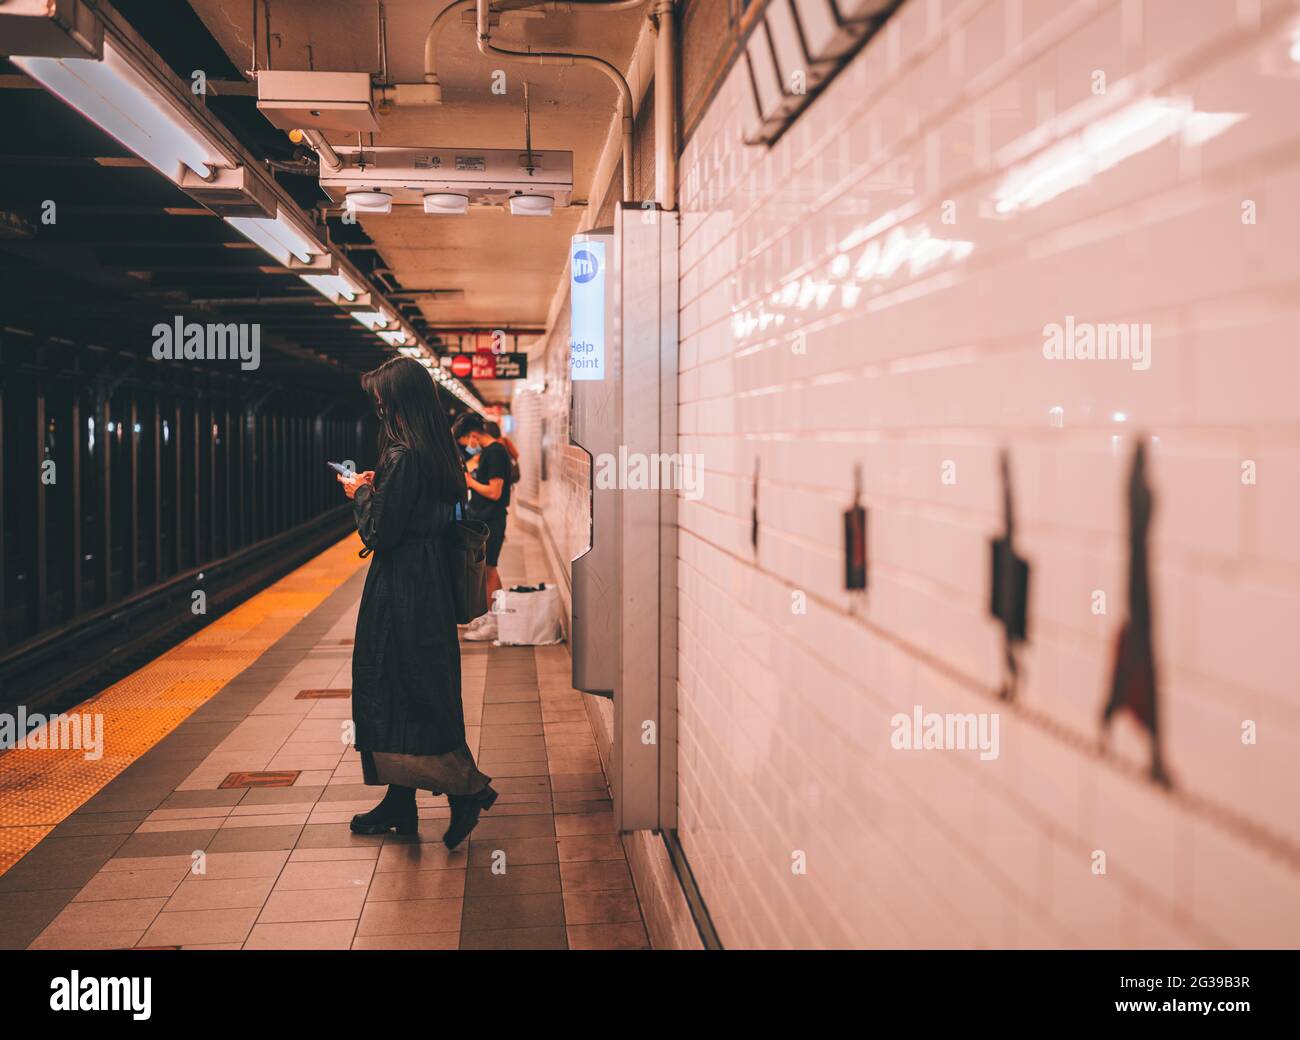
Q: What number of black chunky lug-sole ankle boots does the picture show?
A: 2